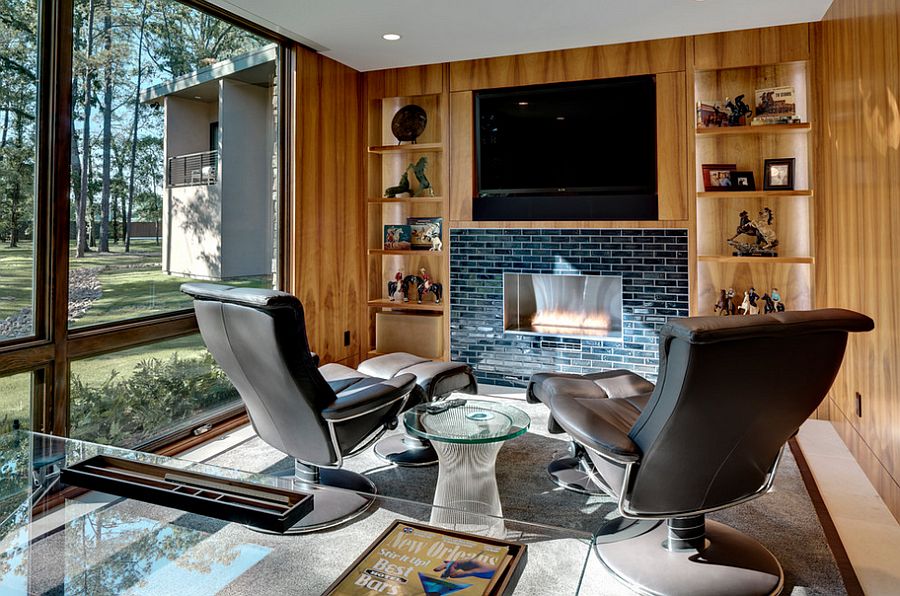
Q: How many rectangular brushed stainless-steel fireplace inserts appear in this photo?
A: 1